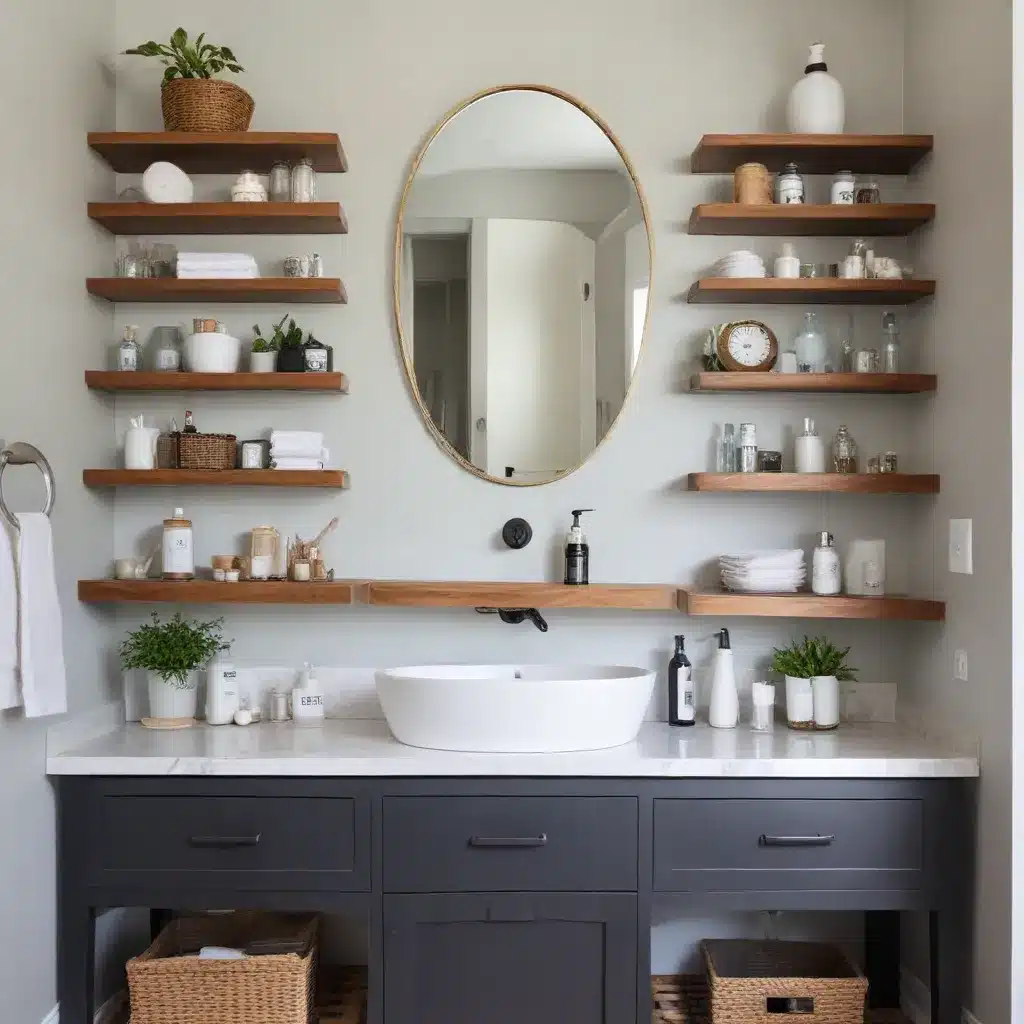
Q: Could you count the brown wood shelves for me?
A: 13